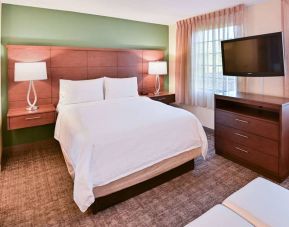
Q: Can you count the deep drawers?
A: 3